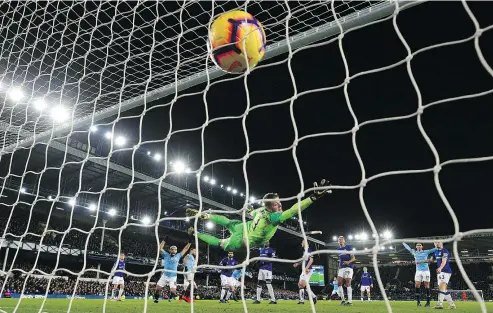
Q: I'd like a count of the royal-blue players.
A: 7